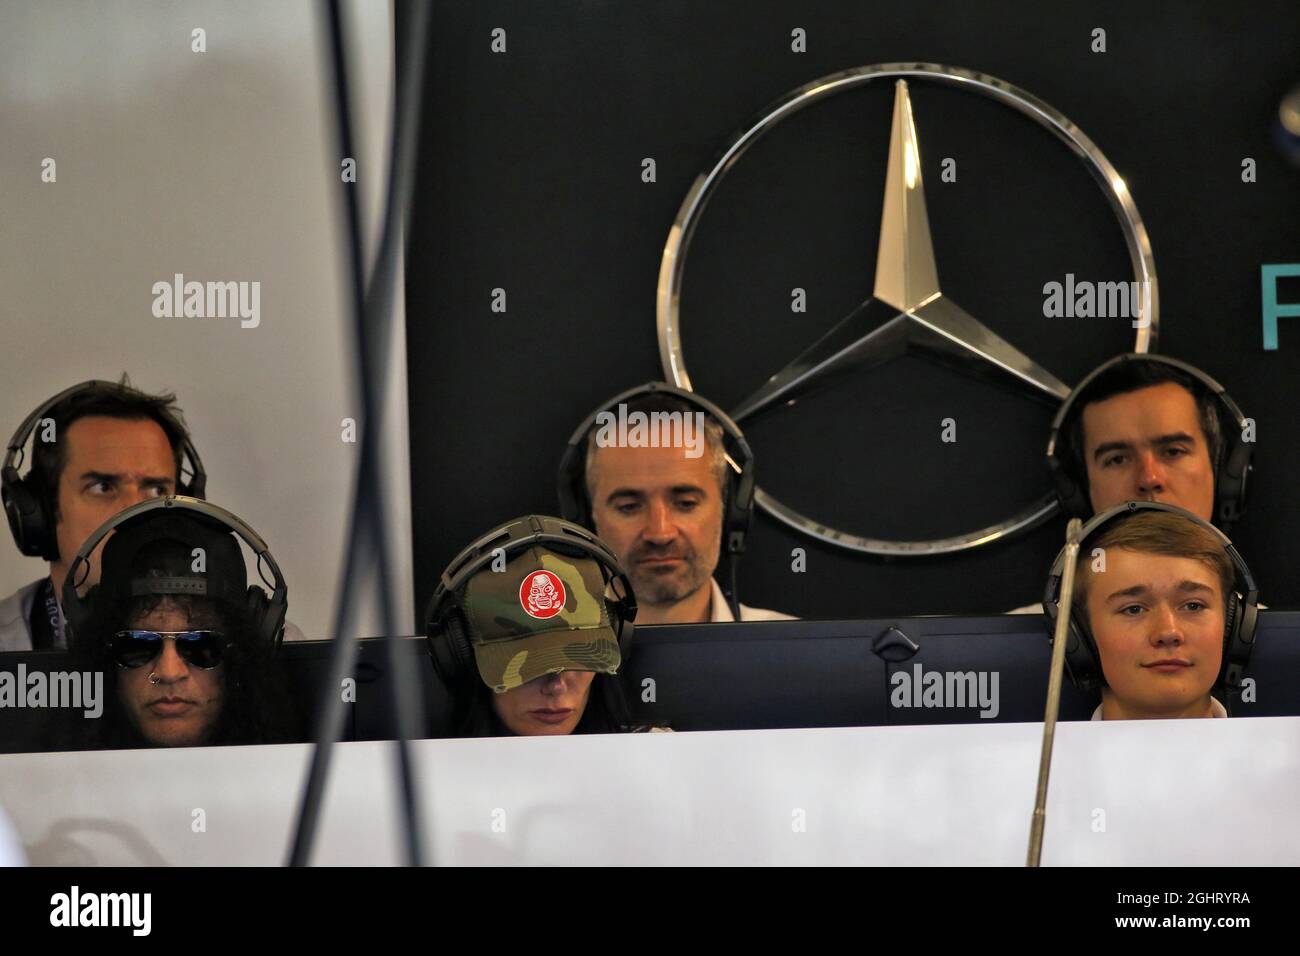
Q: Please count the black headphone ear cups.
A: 12